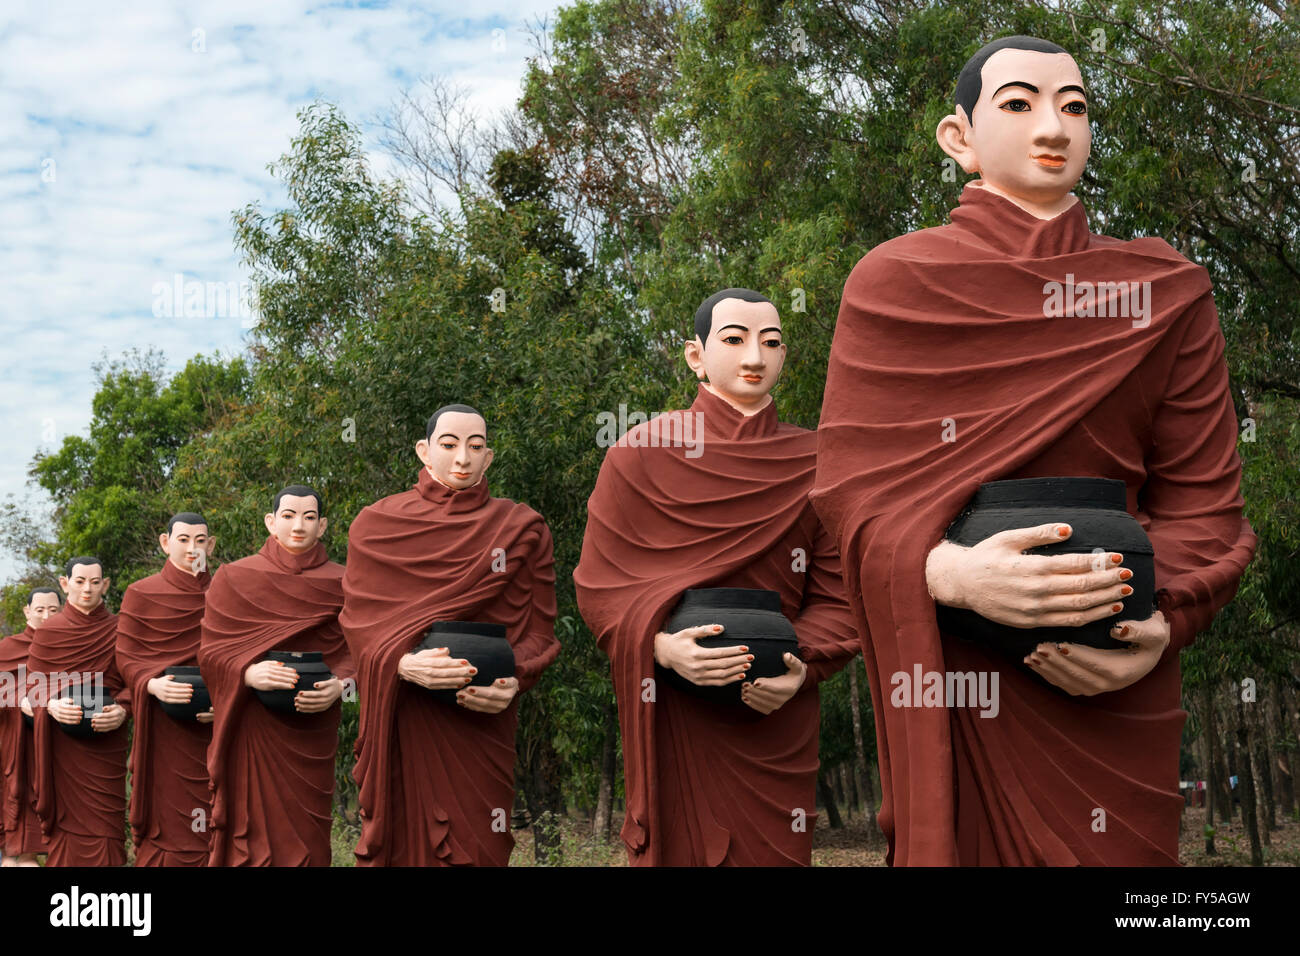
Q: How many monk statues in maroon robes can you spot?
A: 7